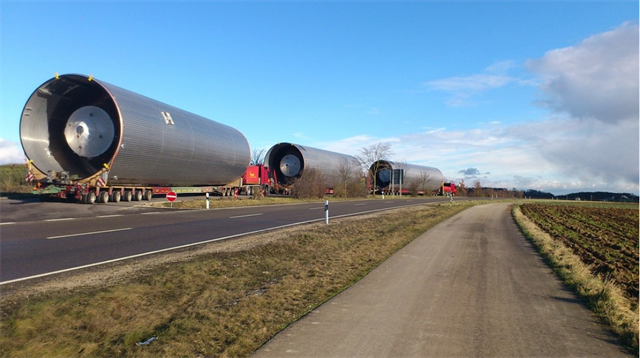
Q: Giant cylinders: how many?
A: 3